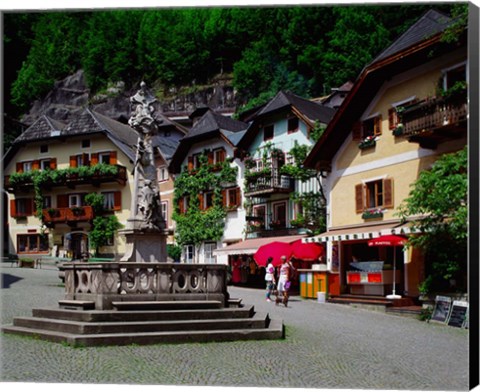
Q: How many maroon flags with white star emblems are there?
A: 0